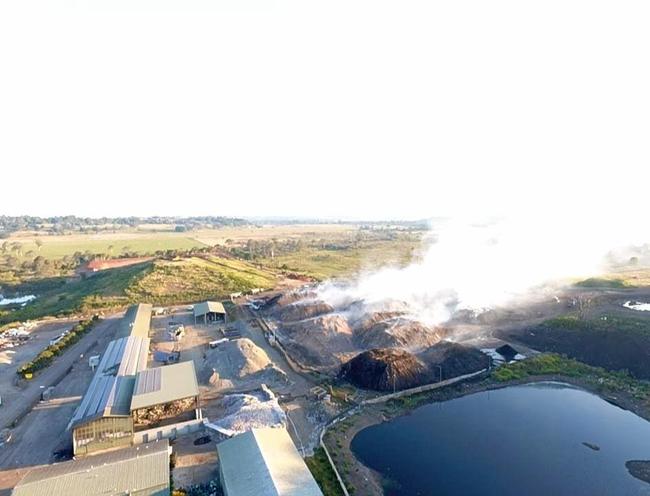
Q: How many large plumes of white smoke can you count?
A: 1